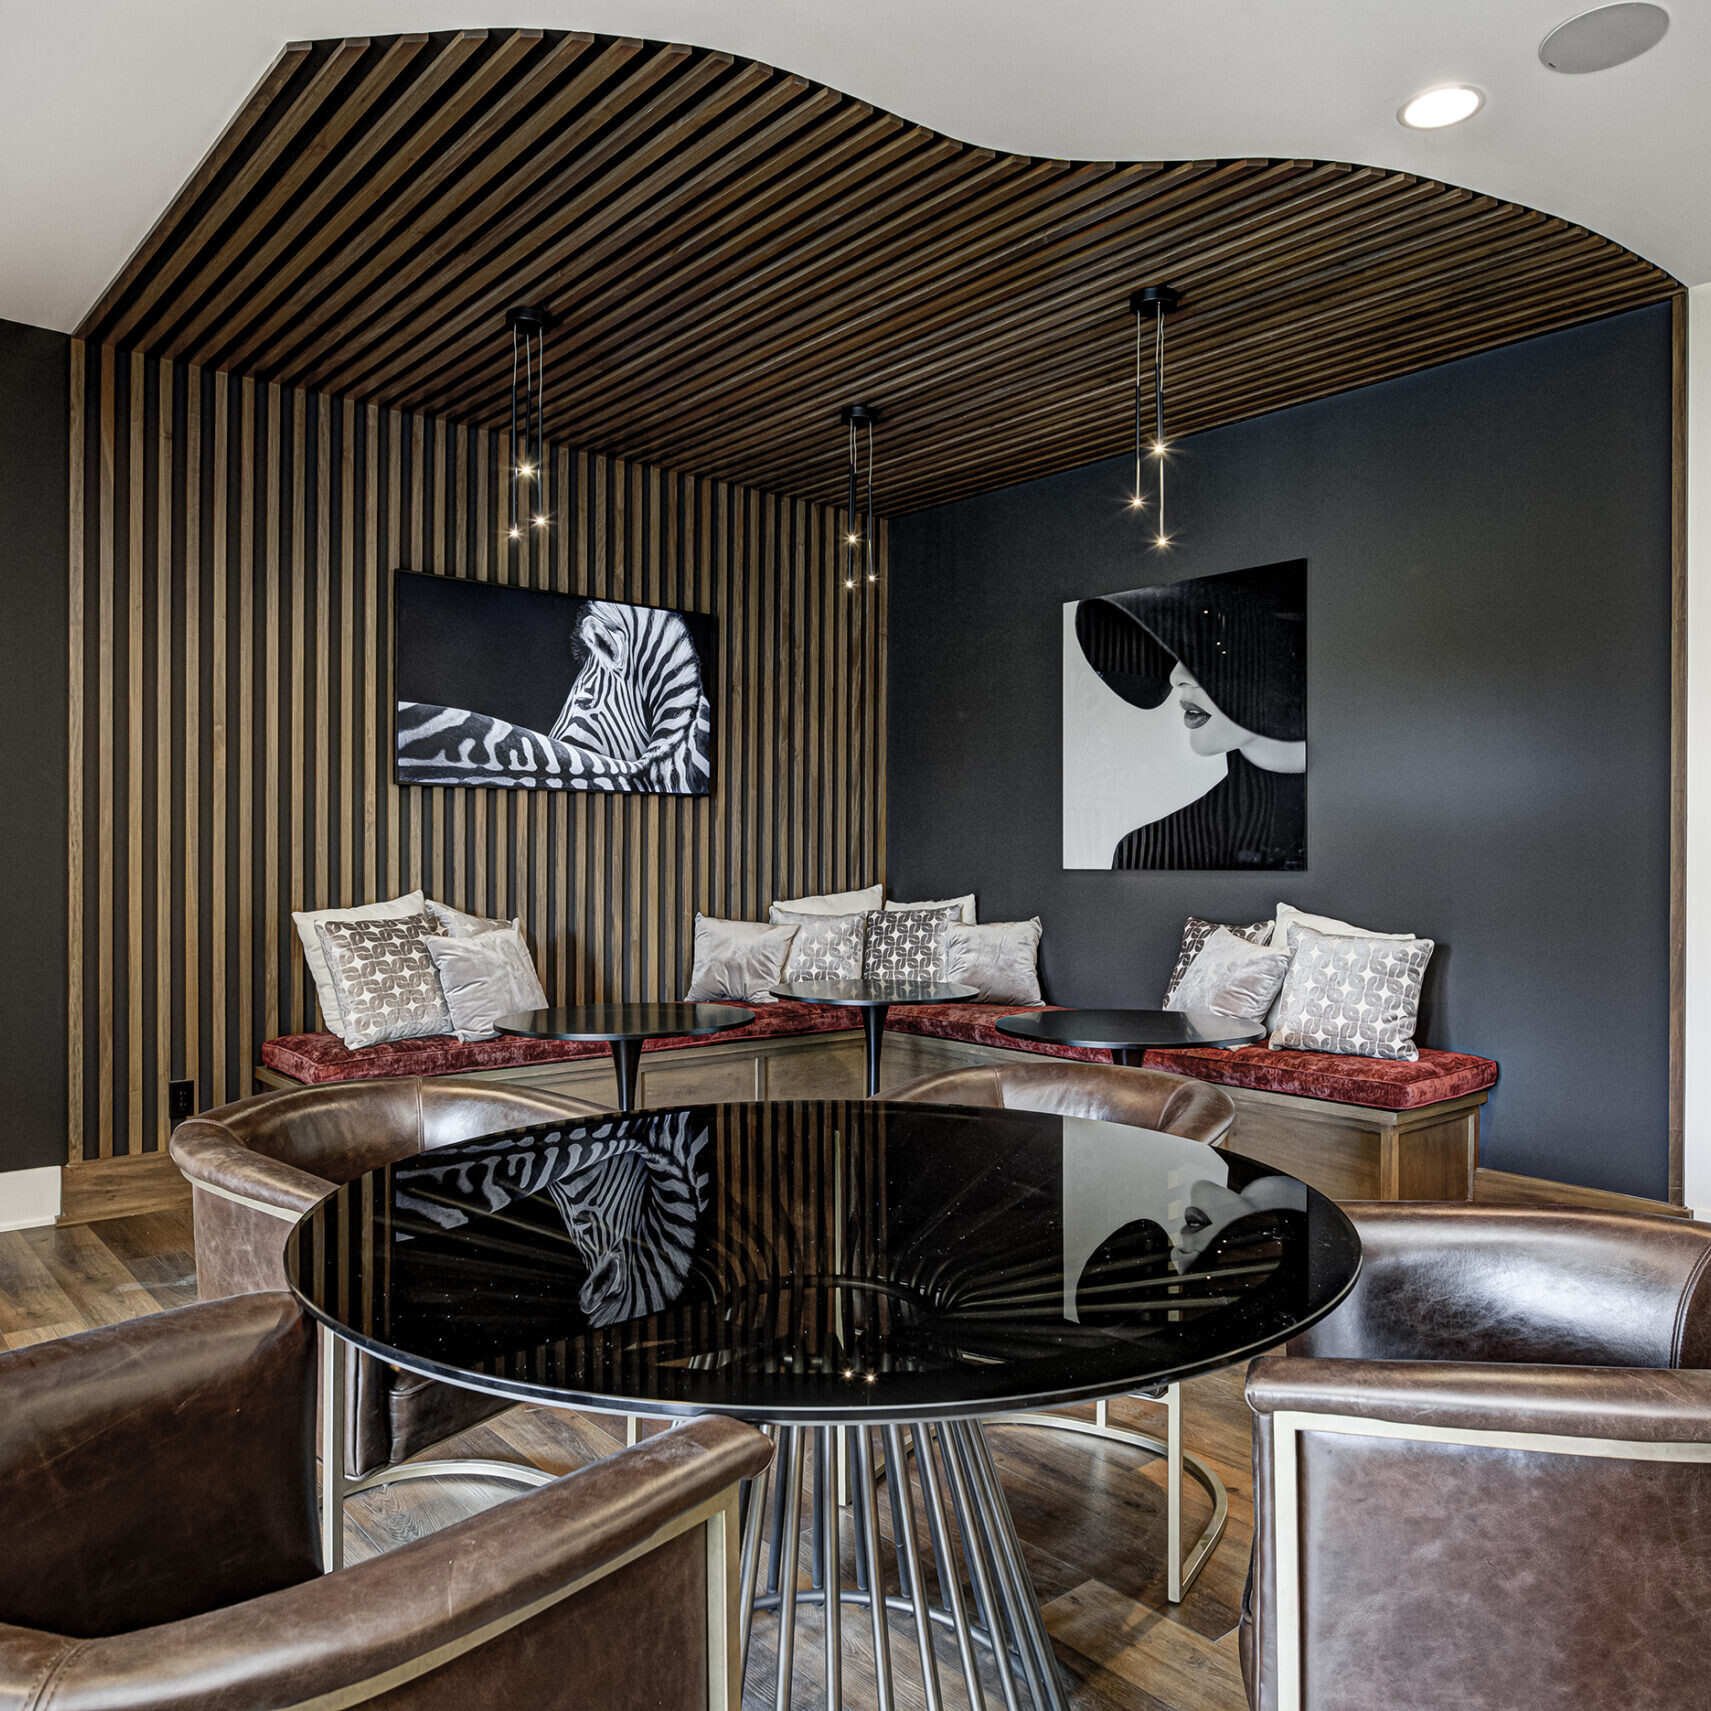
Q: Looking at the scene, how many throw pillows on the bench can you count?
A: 14